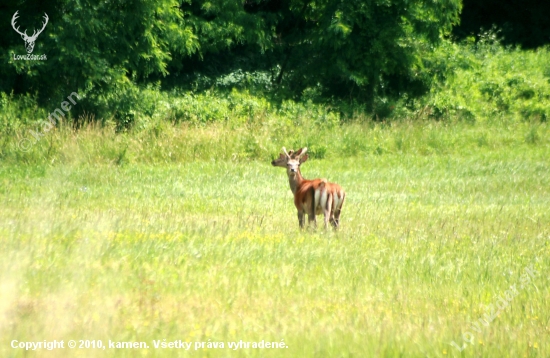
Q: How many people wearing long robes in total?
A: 0